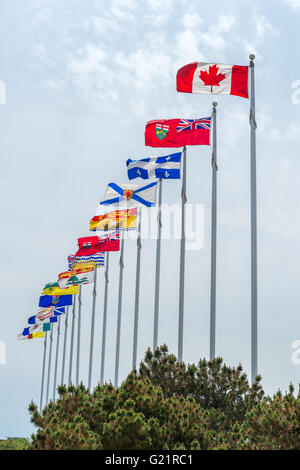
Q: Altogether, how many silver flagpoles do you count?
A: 14